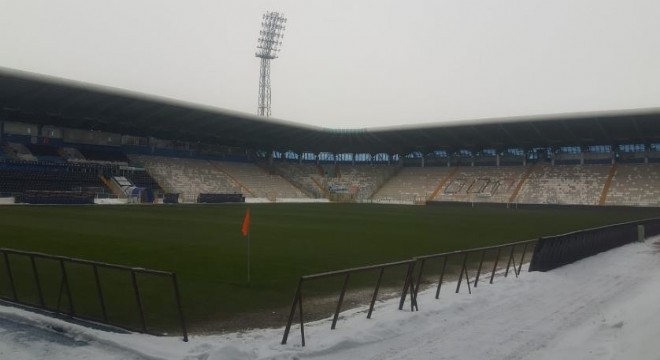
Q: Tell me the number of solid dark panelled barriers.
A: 1